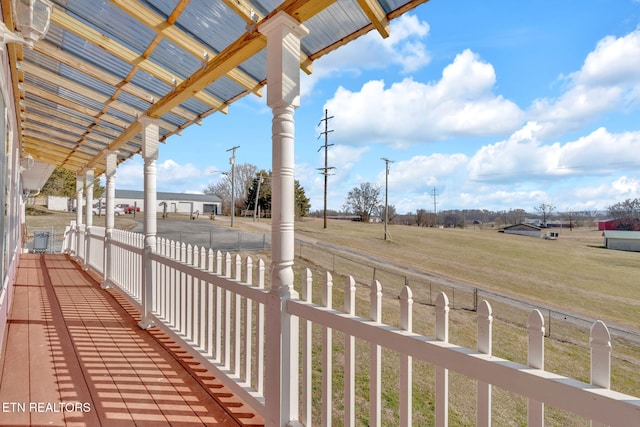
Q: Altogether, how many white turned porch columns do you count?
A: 5